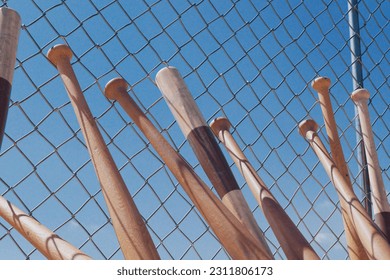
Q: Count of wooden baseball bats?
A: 9